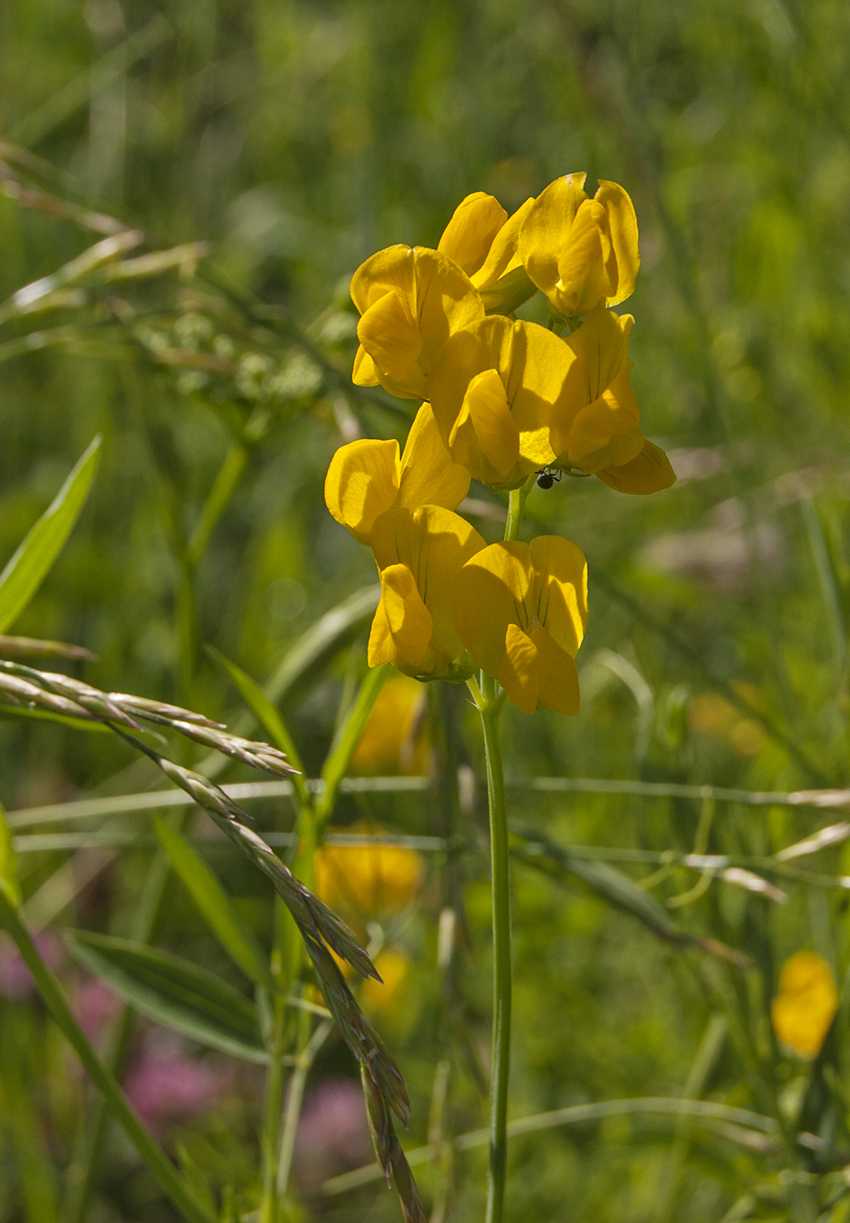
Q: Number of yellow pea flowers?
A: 8